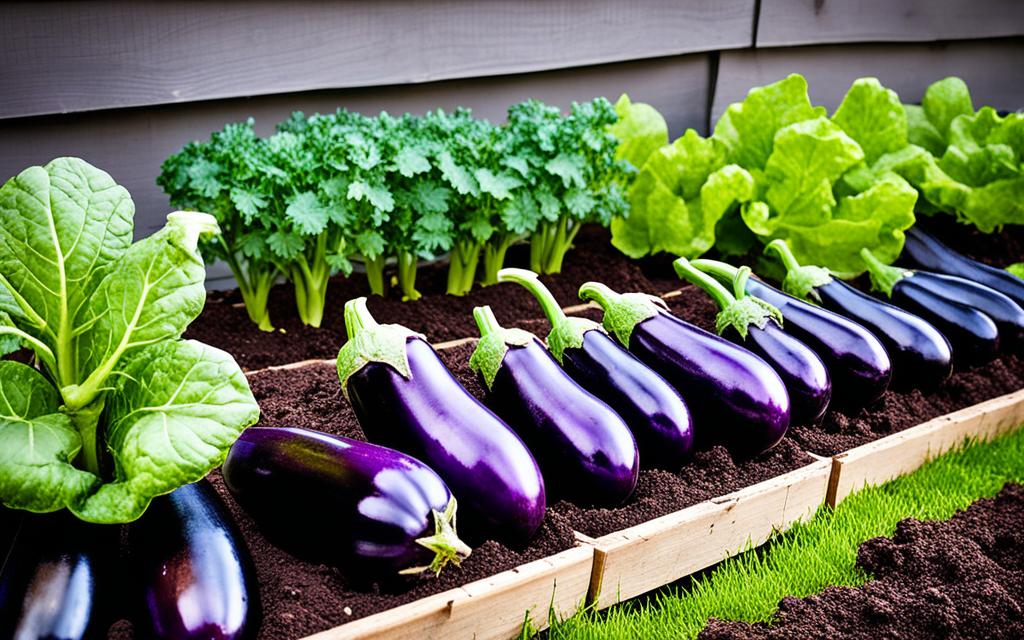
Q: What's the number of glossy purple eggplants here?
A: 13